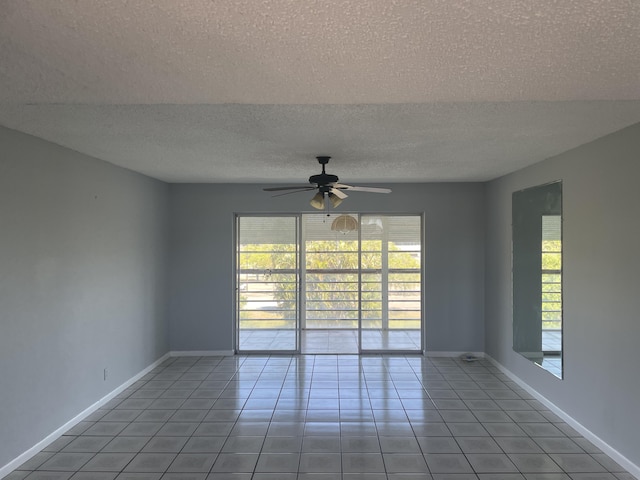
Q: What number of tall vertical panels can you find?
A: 3